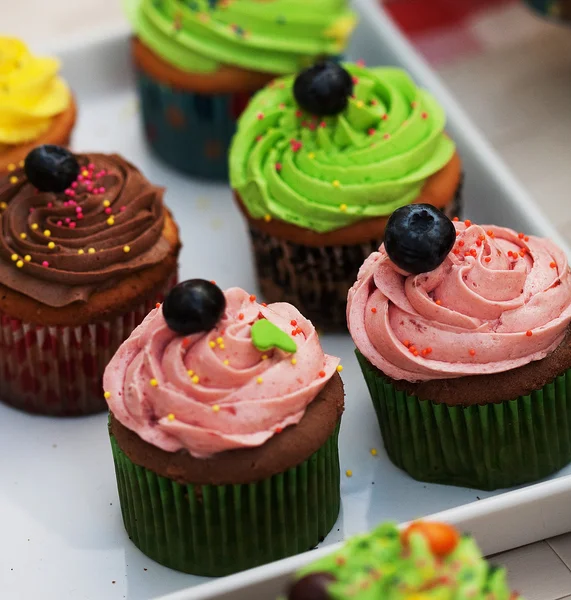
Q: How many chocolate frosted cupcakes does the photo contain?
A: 1